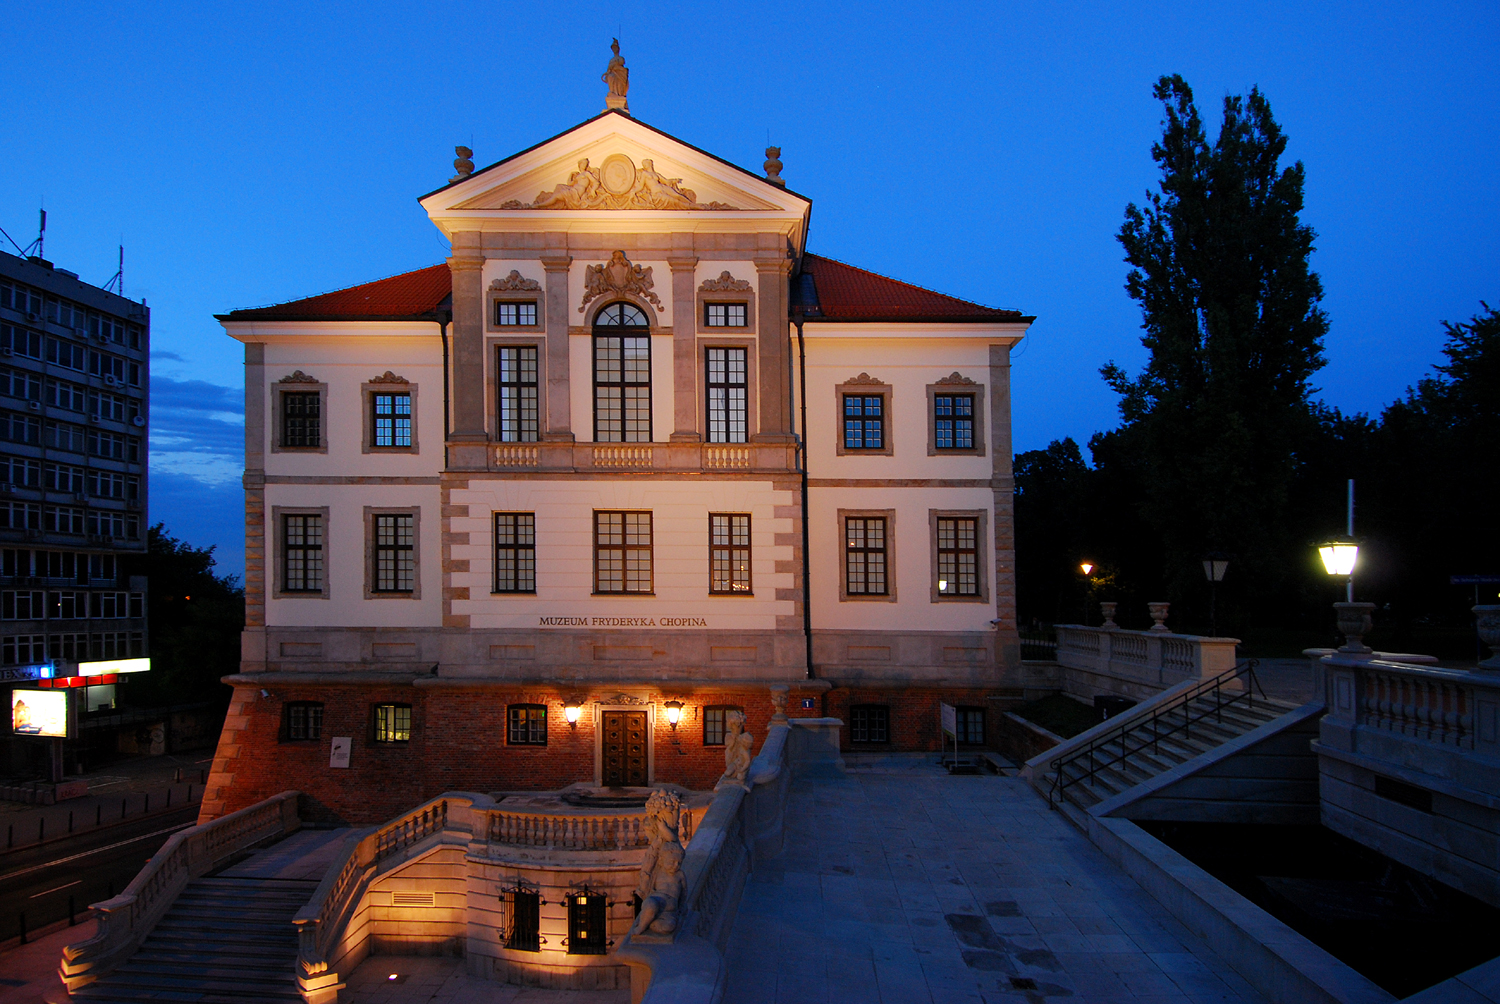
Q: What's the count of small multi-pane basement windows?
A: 6